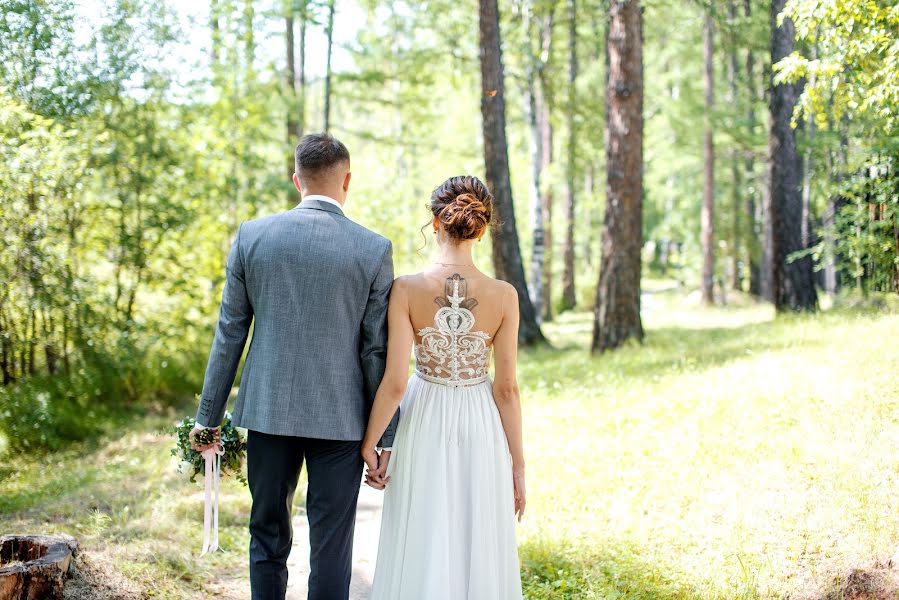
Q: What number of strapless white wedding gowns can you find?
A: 1